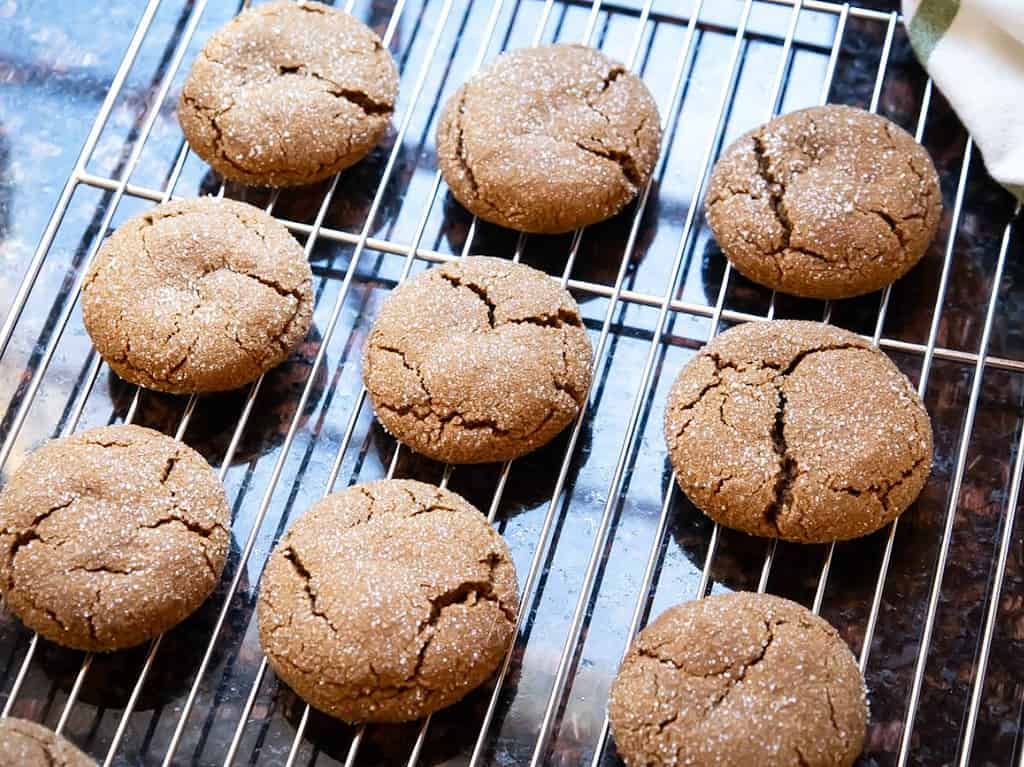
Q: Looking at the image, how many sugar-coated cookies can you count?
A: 10